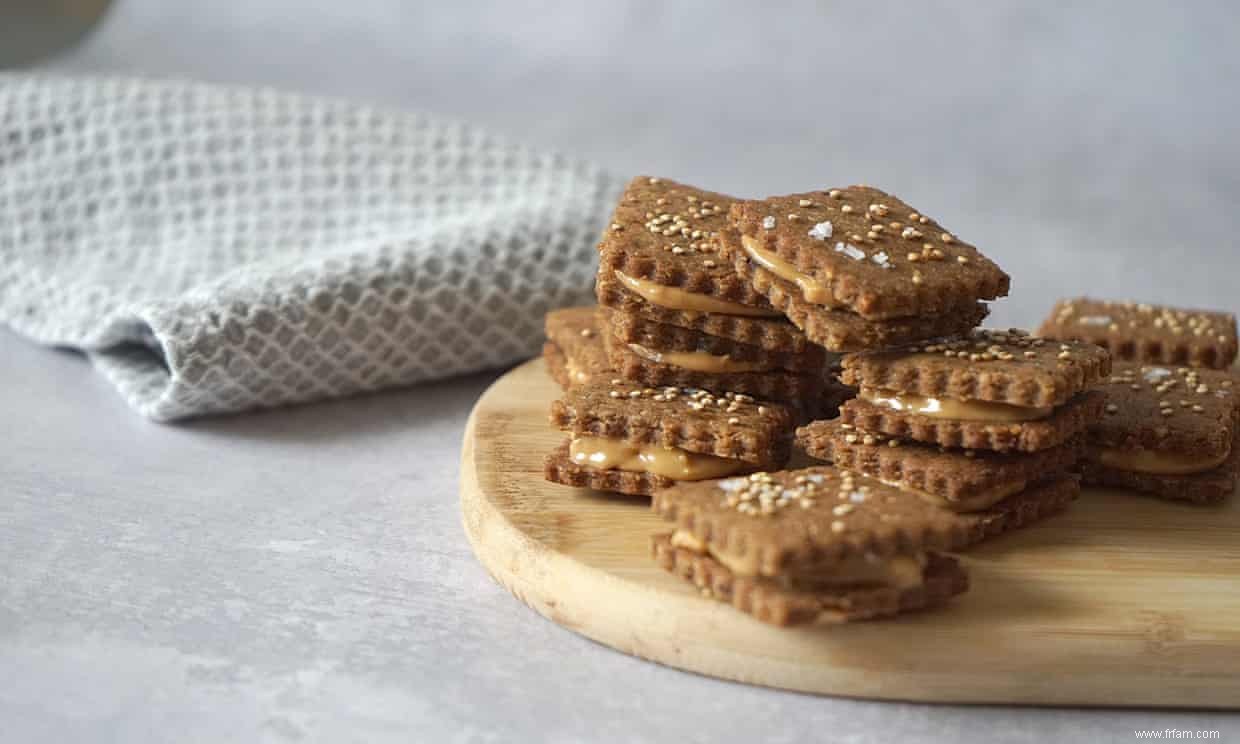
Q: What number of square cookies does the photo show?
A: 10